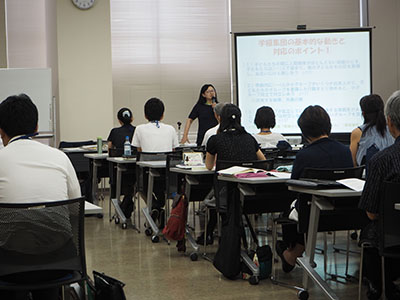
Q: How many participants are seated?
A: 9